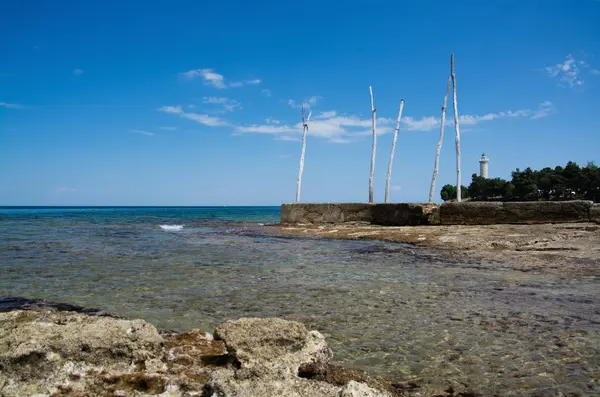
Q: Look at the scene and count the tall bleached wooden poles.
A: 5